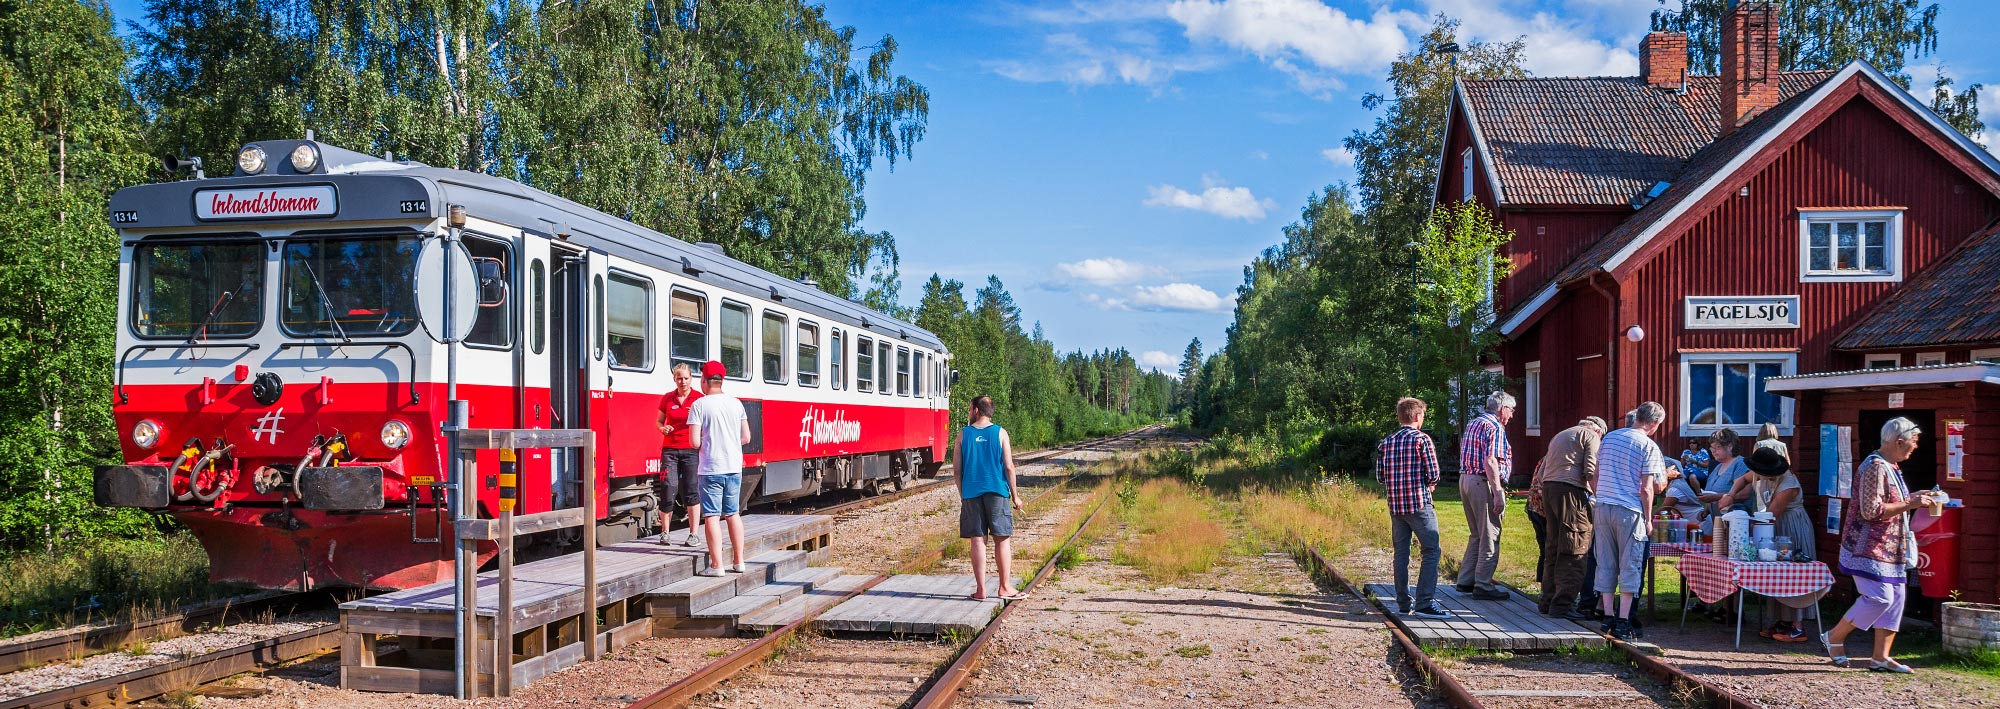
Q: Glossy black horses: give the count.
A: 0